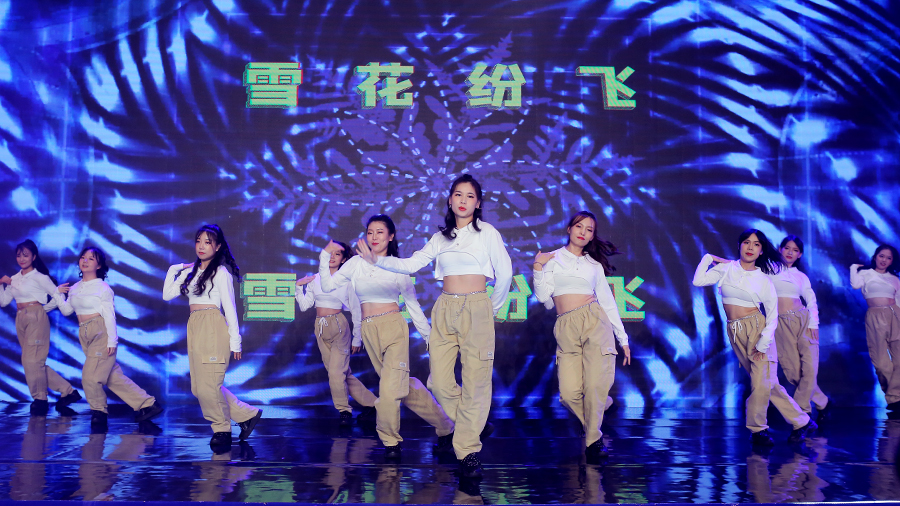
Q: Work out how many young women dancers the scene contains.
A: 10